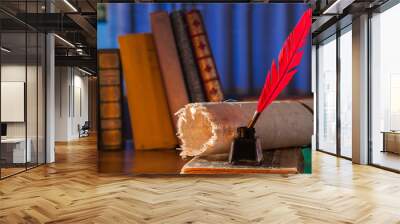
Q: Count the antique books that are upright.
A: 5